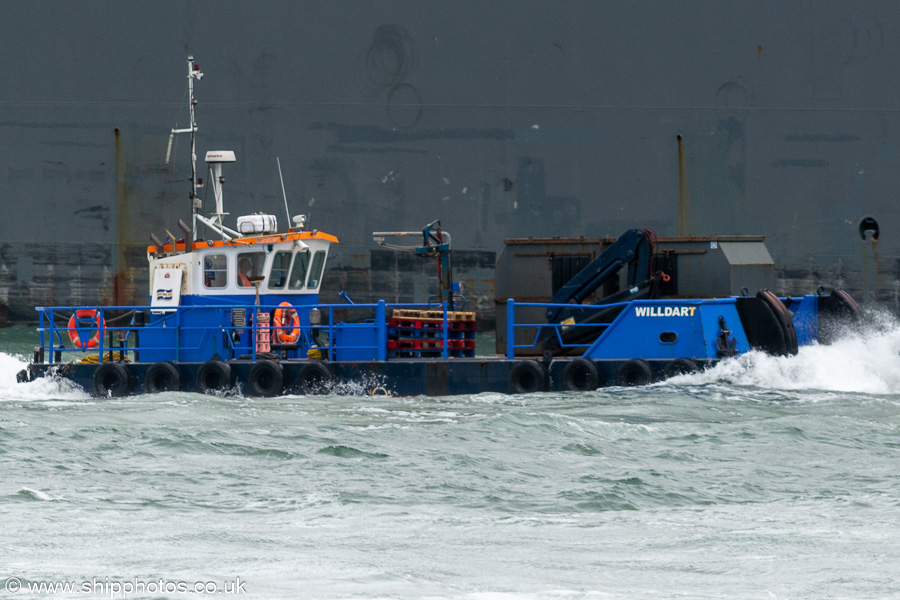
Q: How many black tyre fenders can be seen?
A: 9